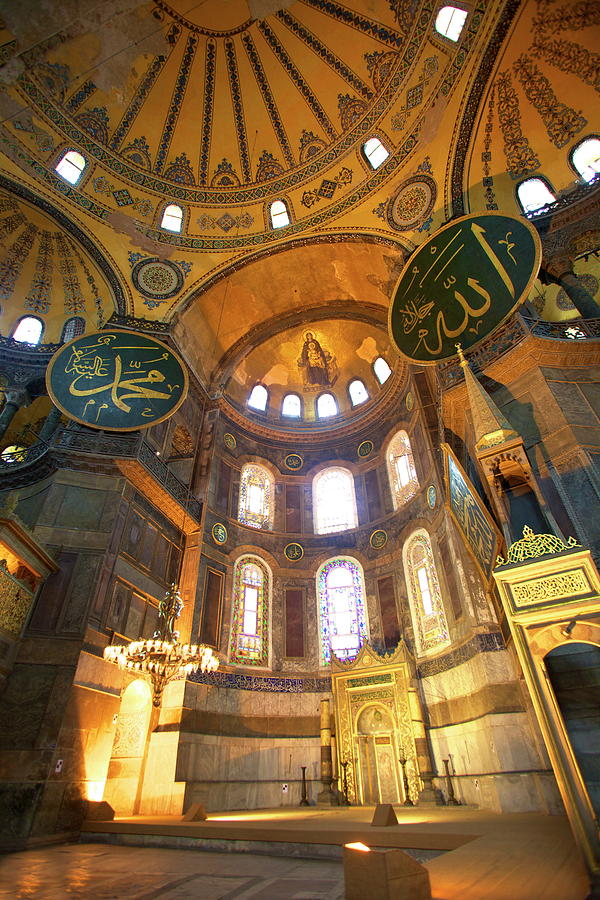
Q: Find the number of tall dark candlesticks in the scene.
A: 4